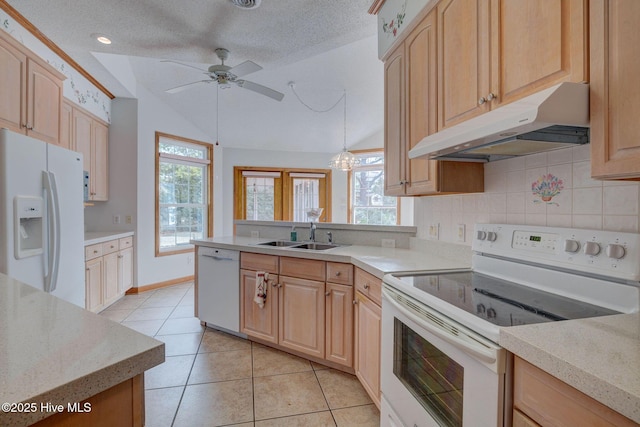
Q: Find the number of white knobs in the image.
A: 5